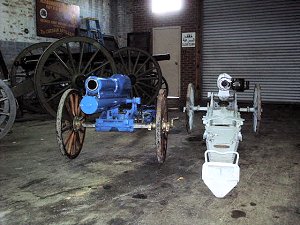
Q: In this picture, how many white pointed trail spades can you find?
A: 1